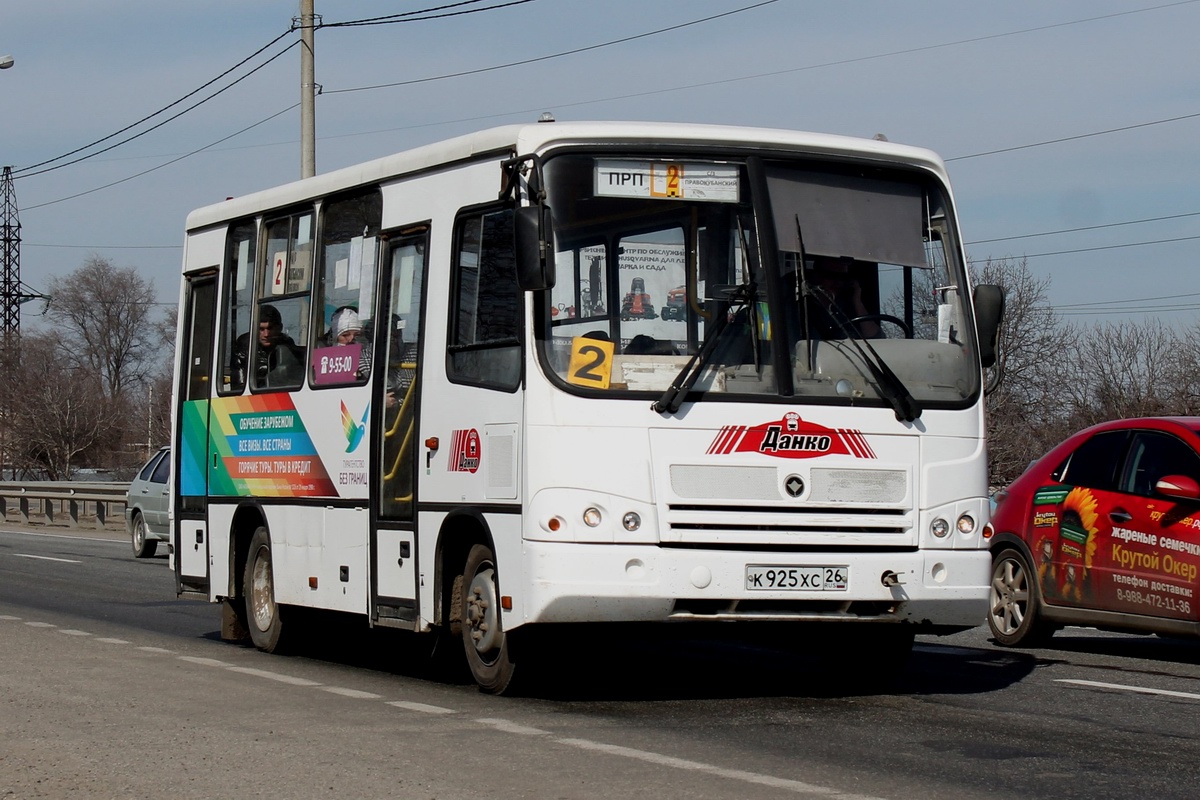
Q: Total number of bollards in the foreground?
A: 0